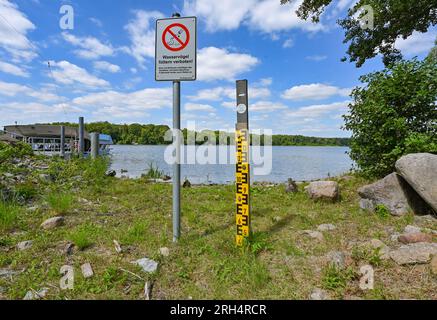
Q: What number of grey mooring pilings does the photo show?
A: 3